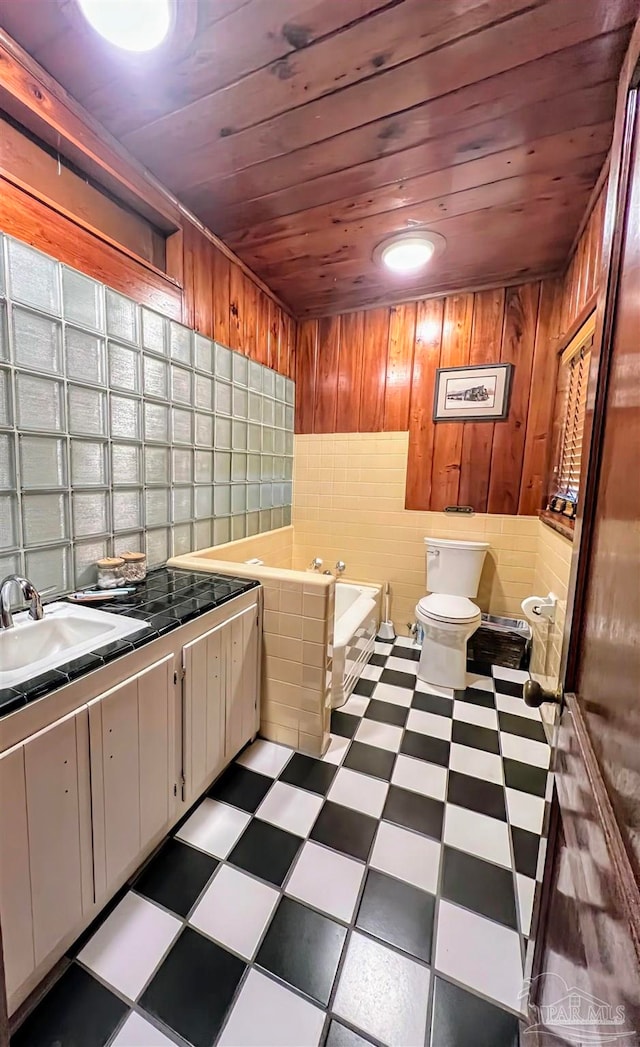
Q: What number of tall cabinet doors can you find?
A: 4